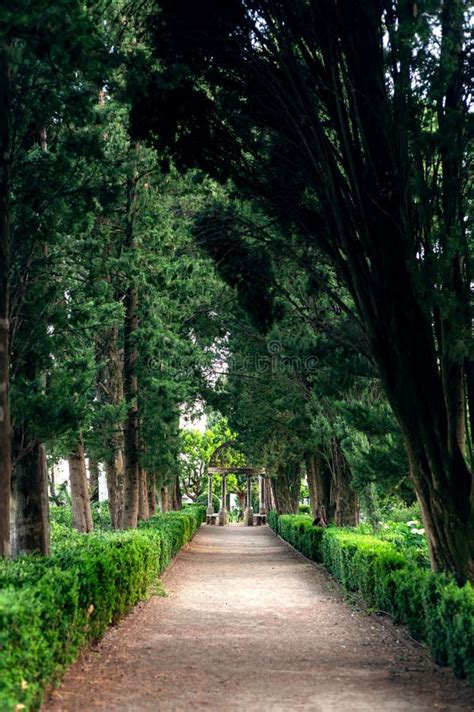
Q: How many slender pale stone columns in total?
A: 4